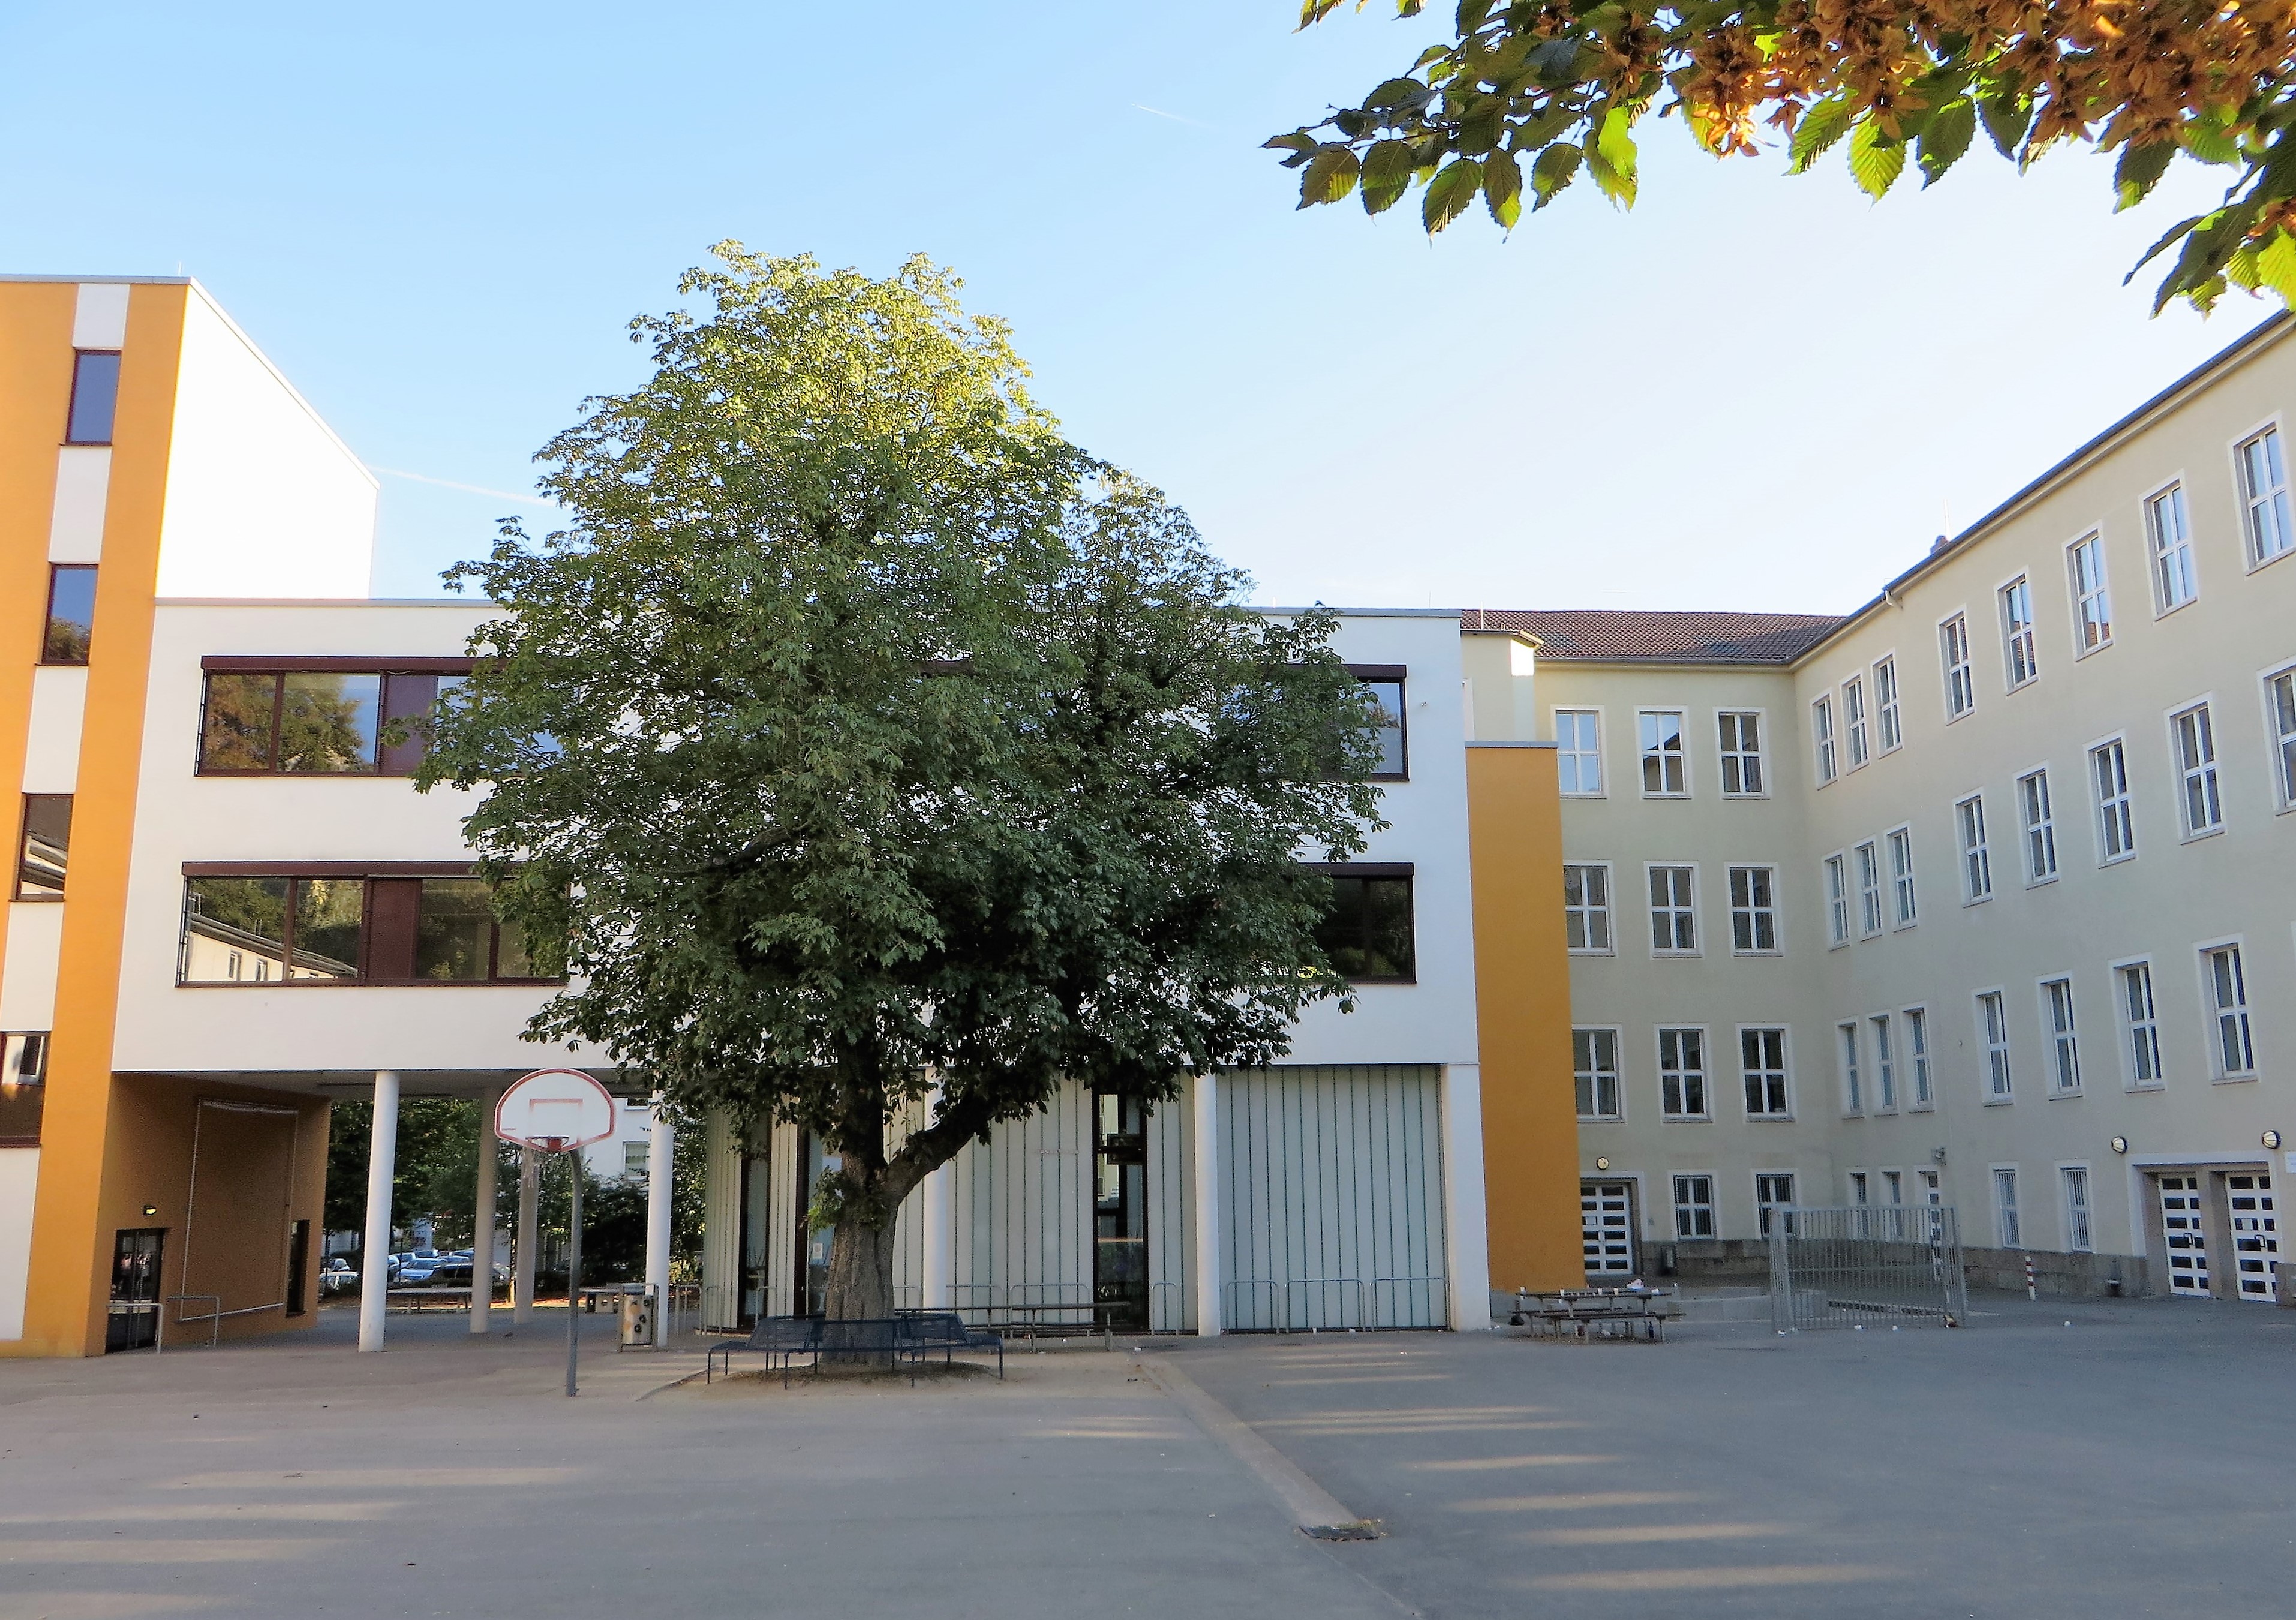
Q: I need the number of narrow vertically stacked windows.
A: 4